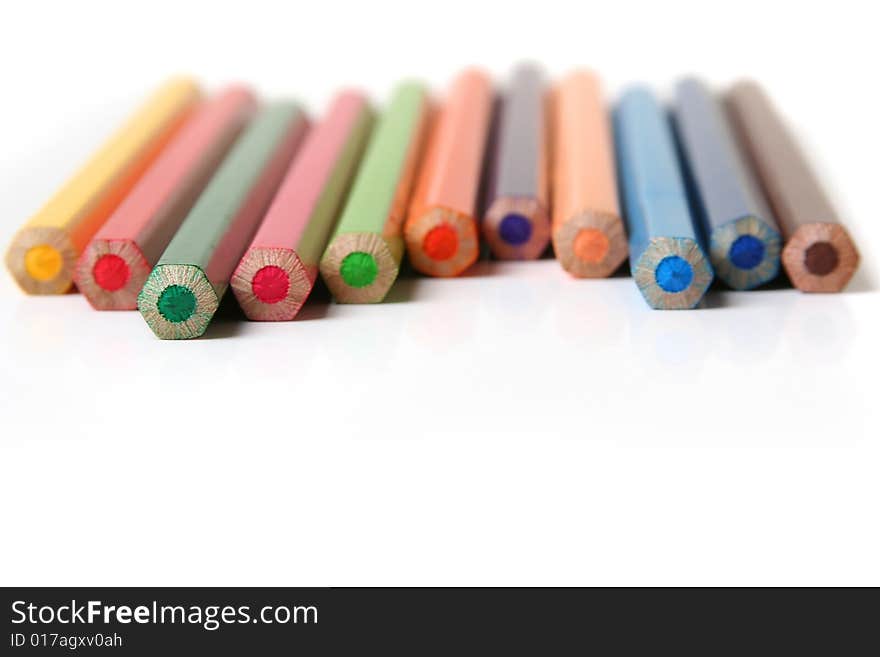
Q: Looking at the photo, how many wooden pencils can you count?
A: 11